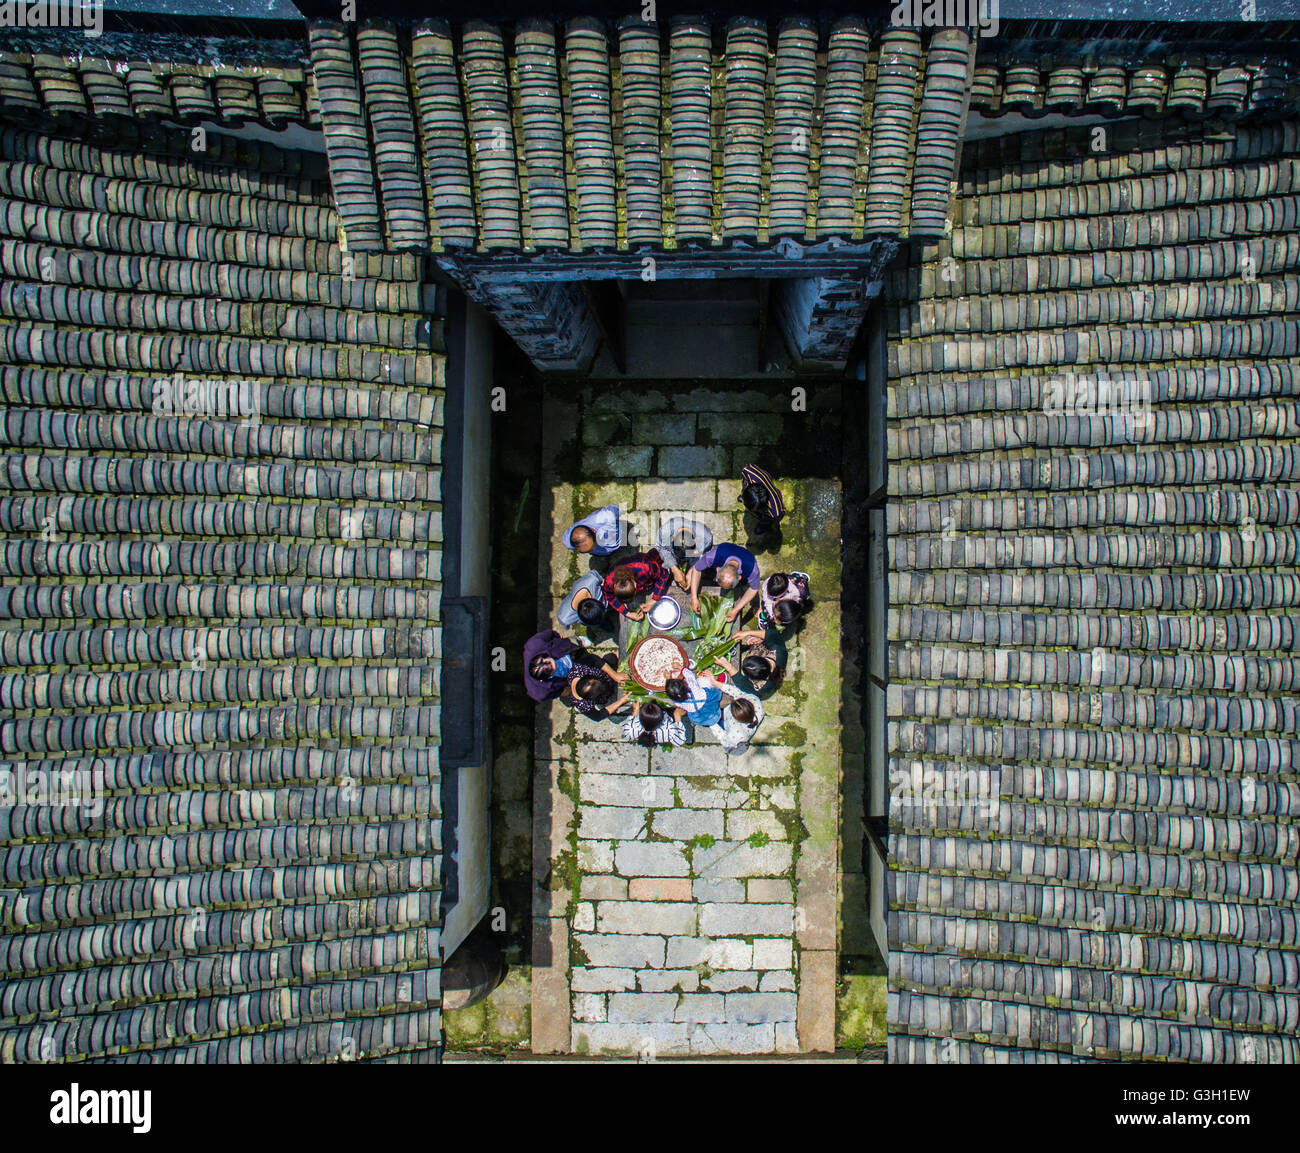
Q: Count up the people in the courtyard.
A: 14